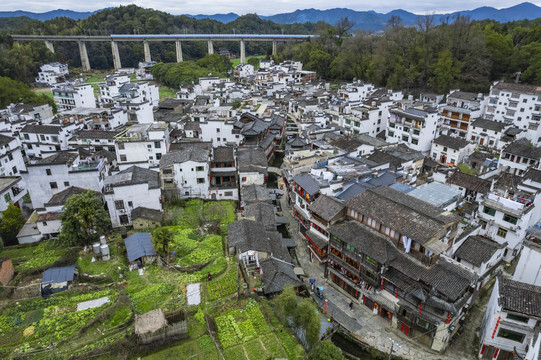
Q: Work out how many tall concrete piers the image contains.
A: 8